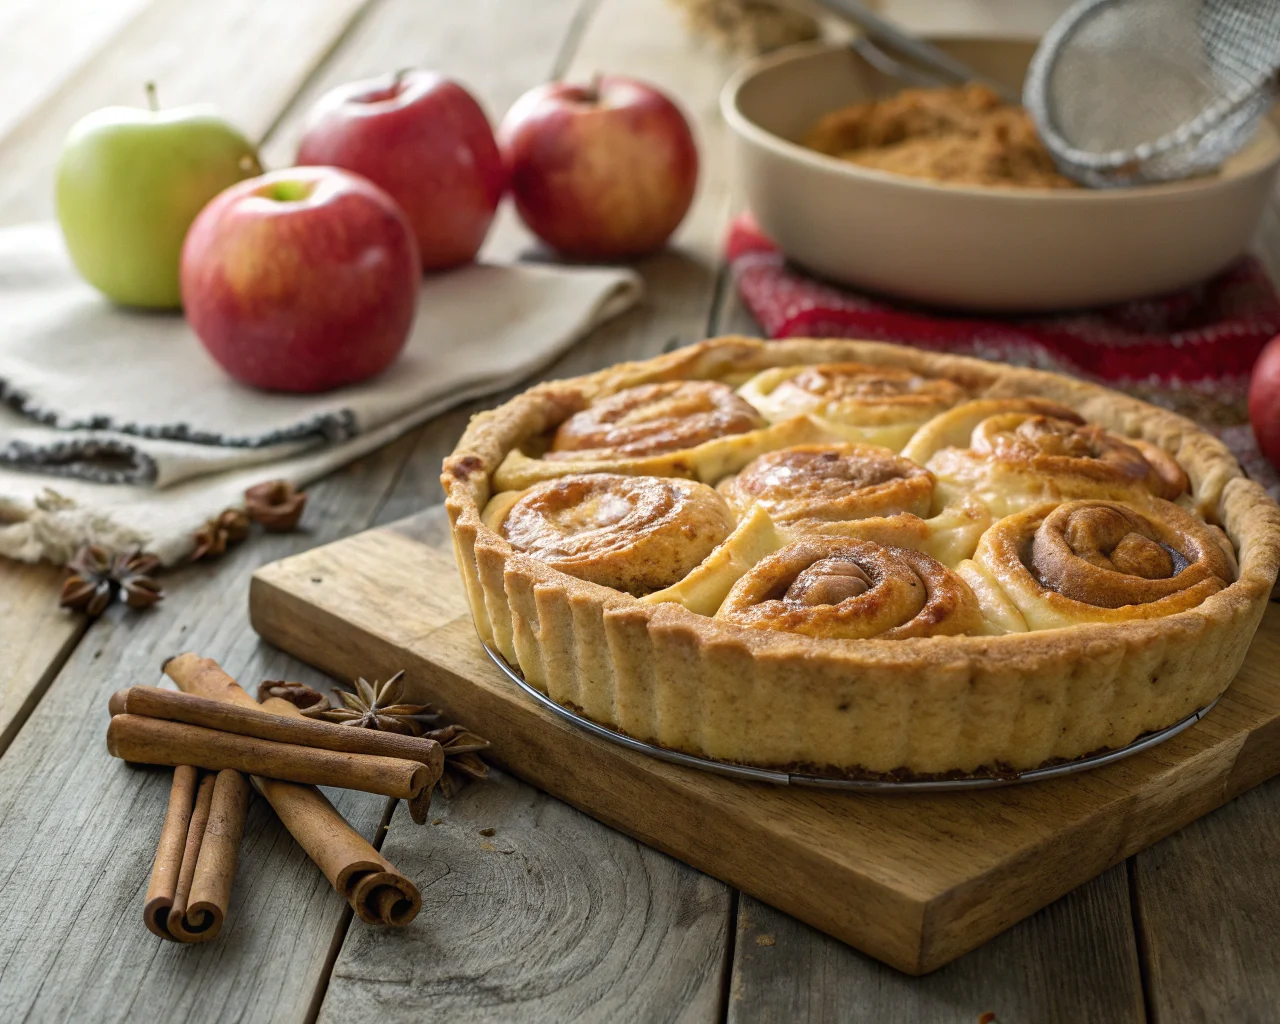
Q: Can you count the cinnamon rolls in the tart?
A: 7